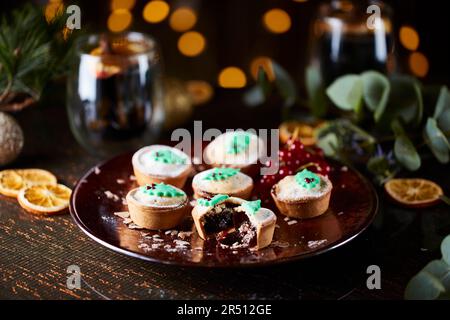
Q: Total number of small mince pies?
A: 6